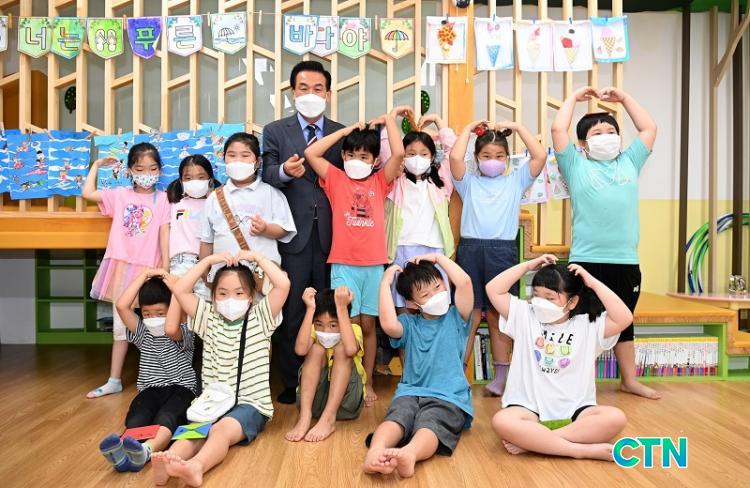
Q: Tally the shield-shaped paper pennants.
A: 11